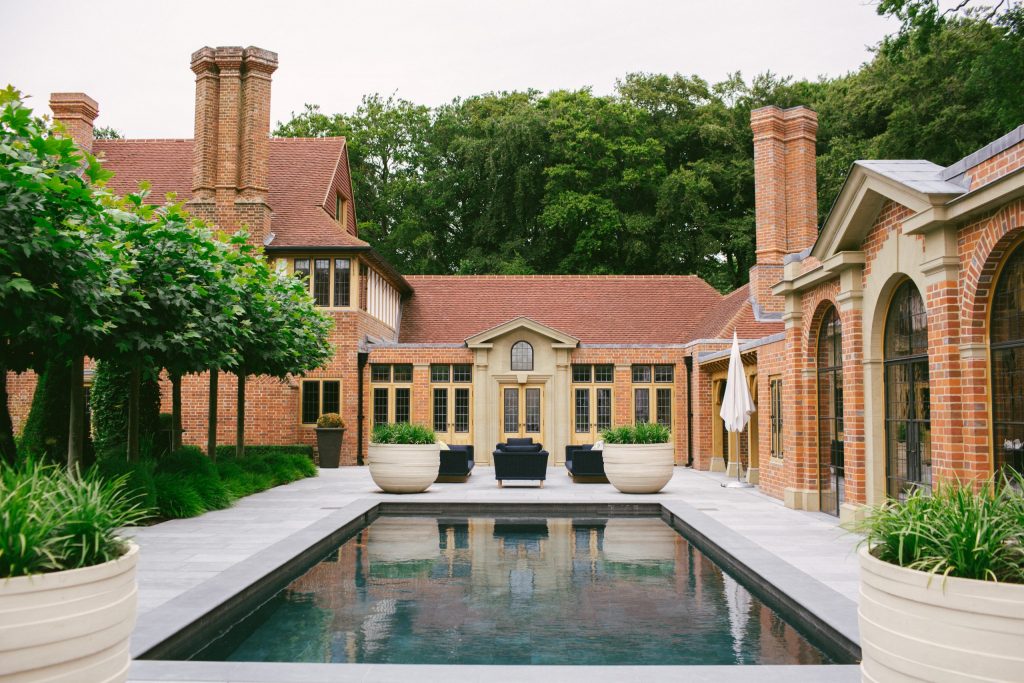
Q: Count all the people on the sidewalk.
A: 0